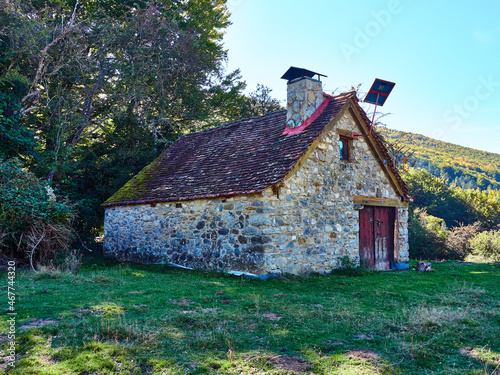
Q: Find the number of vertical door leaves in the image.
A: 2